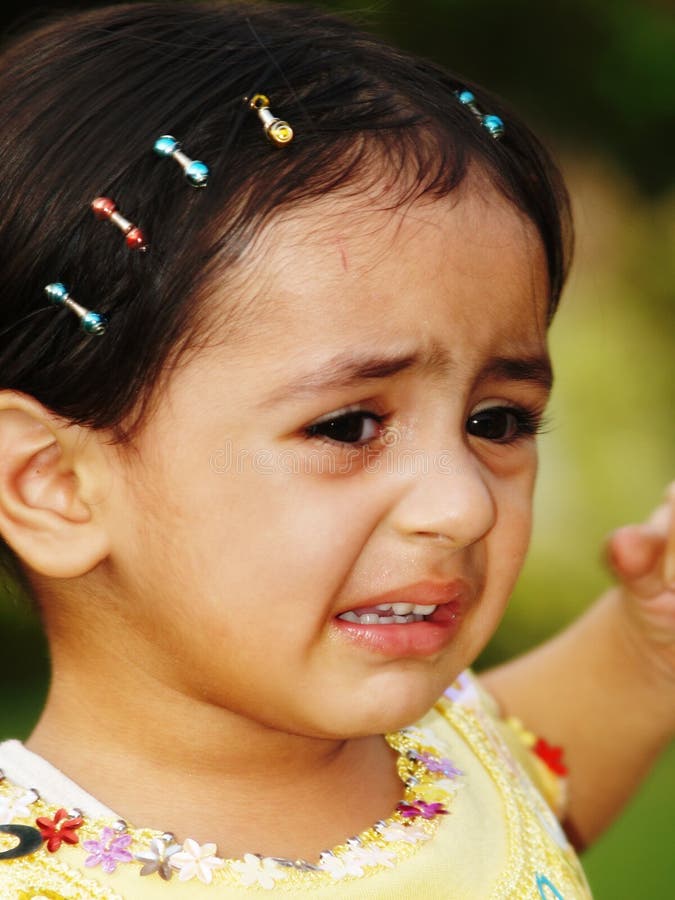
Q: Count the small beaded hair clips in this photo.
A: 5